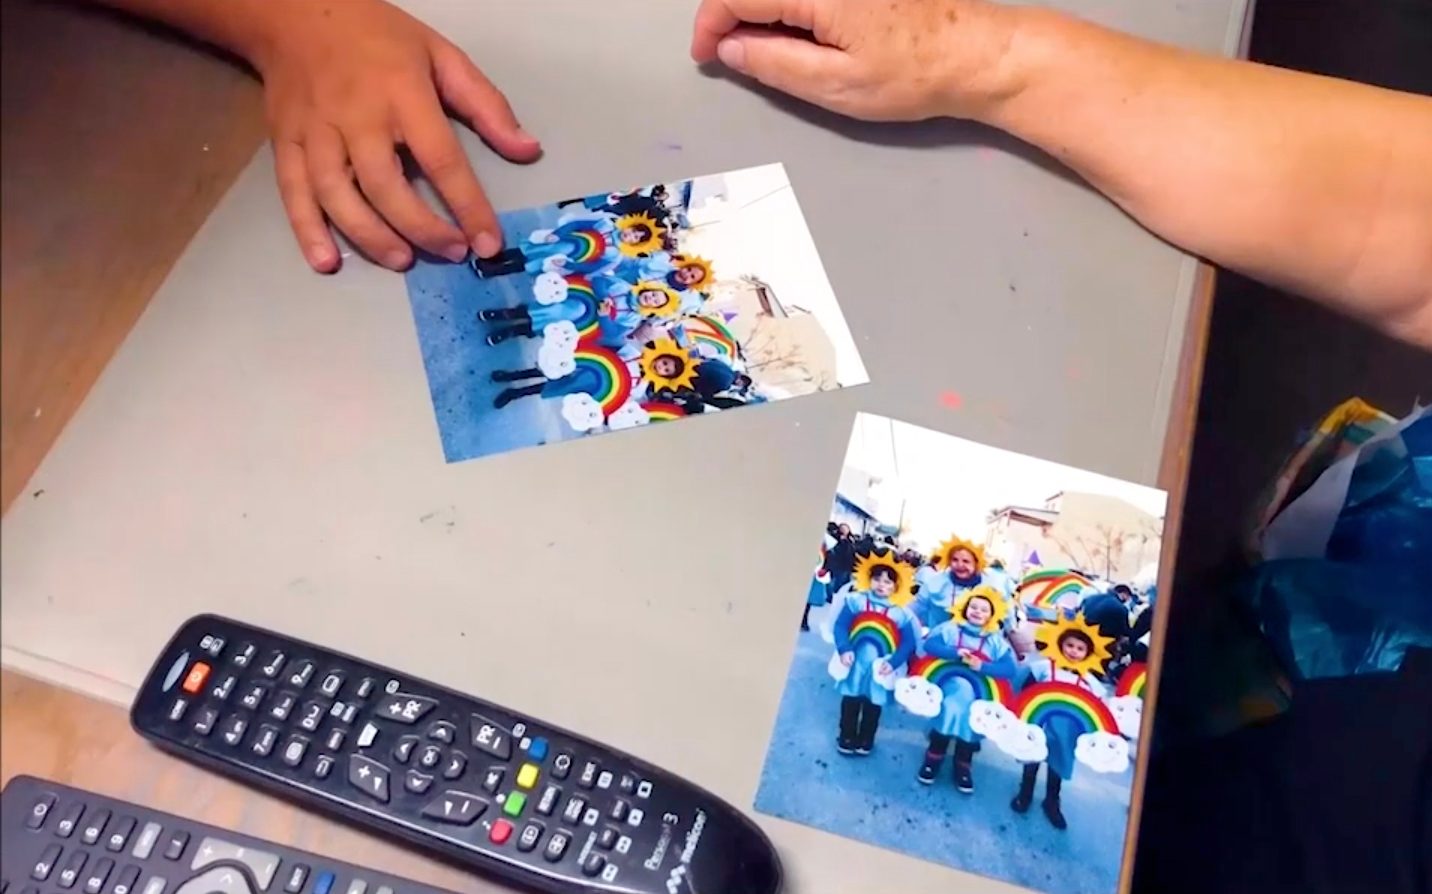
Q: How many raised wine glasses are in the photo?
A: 0